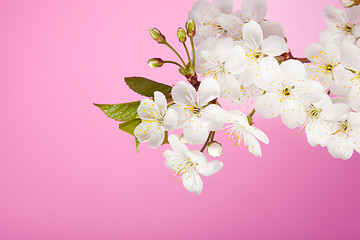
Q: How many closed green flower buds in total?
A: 4